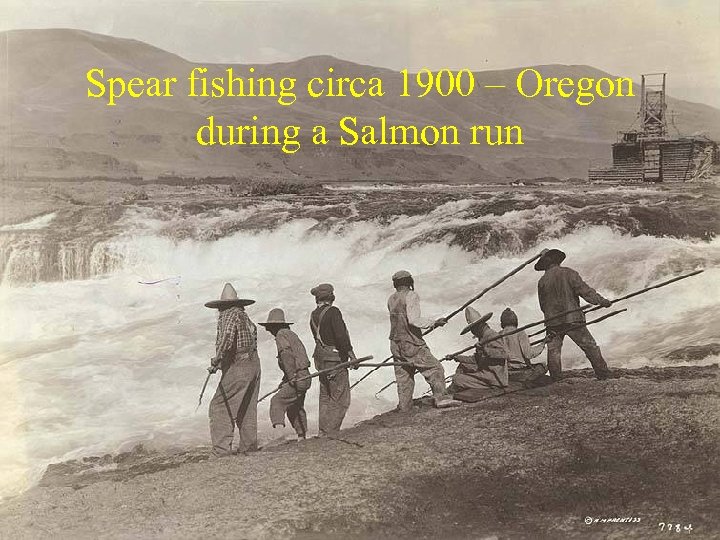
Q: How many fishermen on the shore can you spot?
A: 7